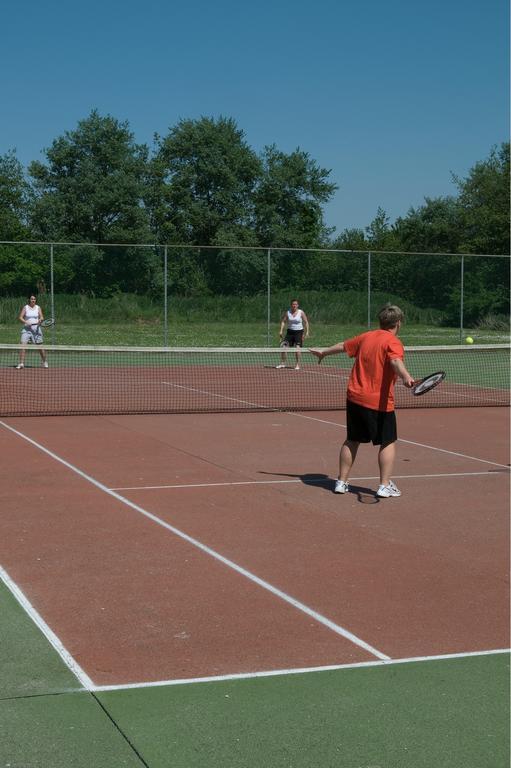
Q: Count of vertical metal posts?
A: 5